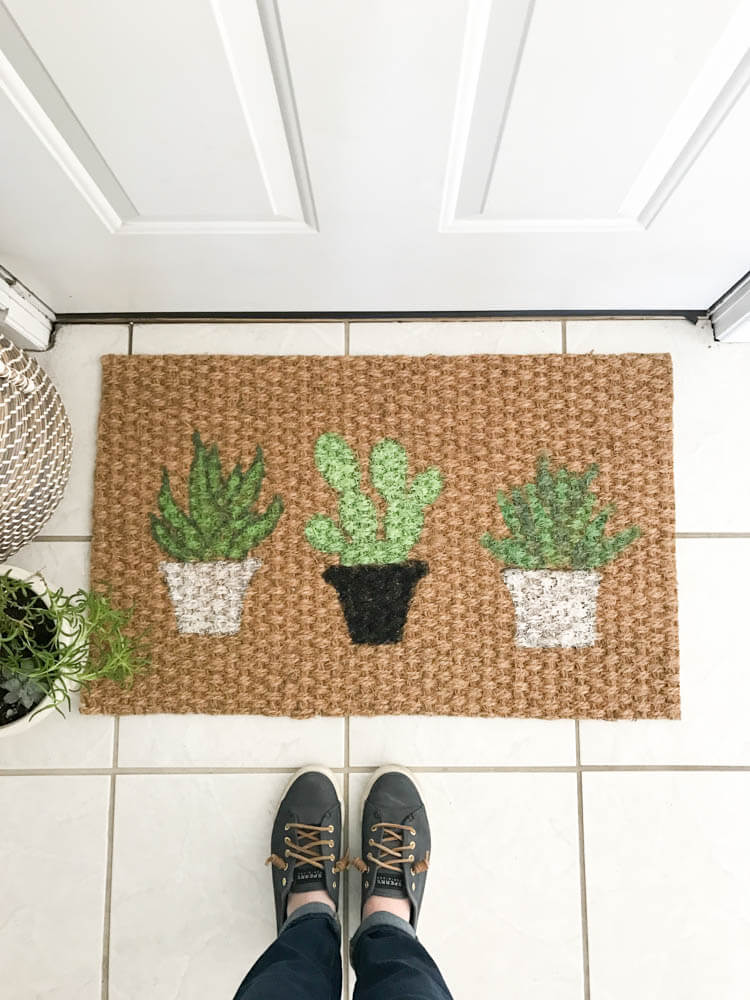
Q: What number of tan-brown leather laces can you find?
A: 2